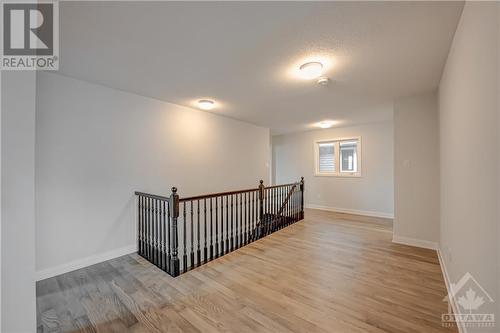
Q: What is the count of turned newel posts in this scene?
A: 3